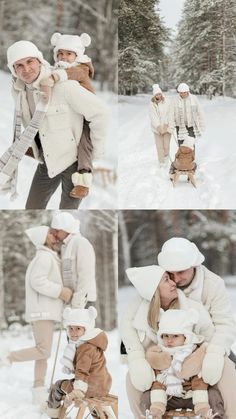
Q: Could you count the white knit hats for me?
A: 11